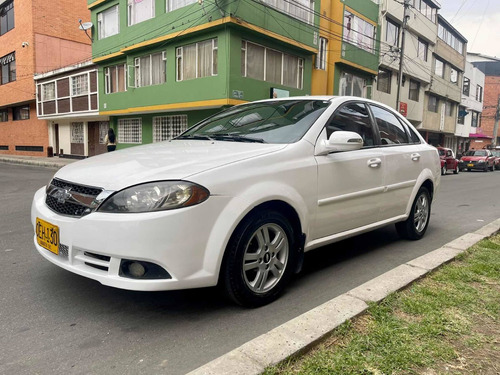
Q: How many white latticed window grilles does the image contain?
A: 2